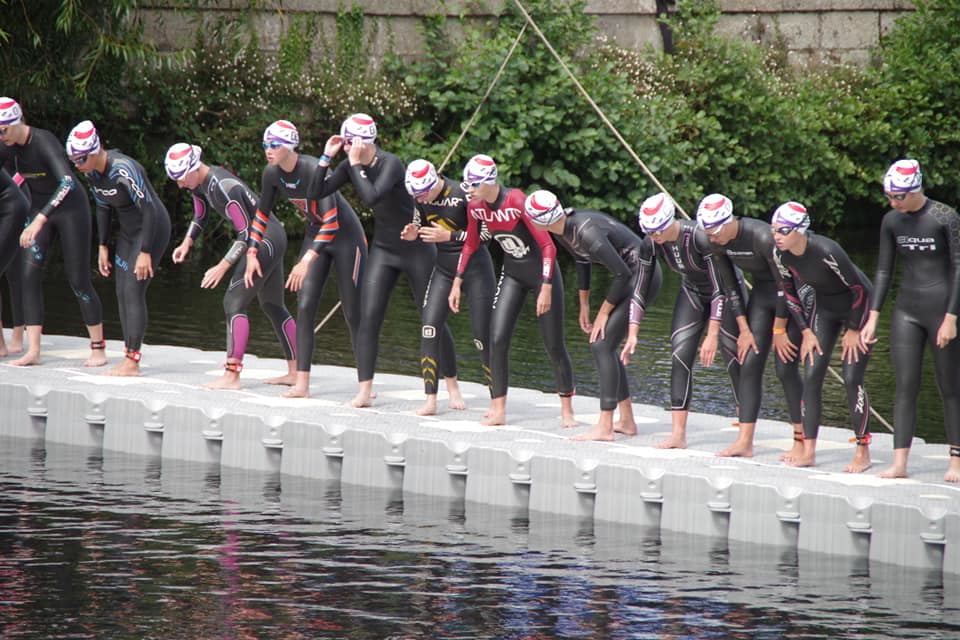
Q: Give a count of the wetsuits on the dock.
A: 13